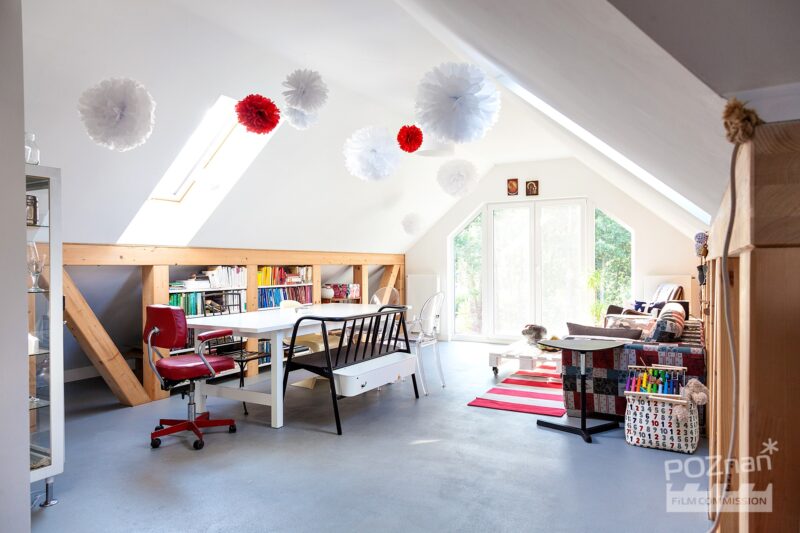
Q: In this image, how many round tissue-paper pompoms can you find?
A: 9